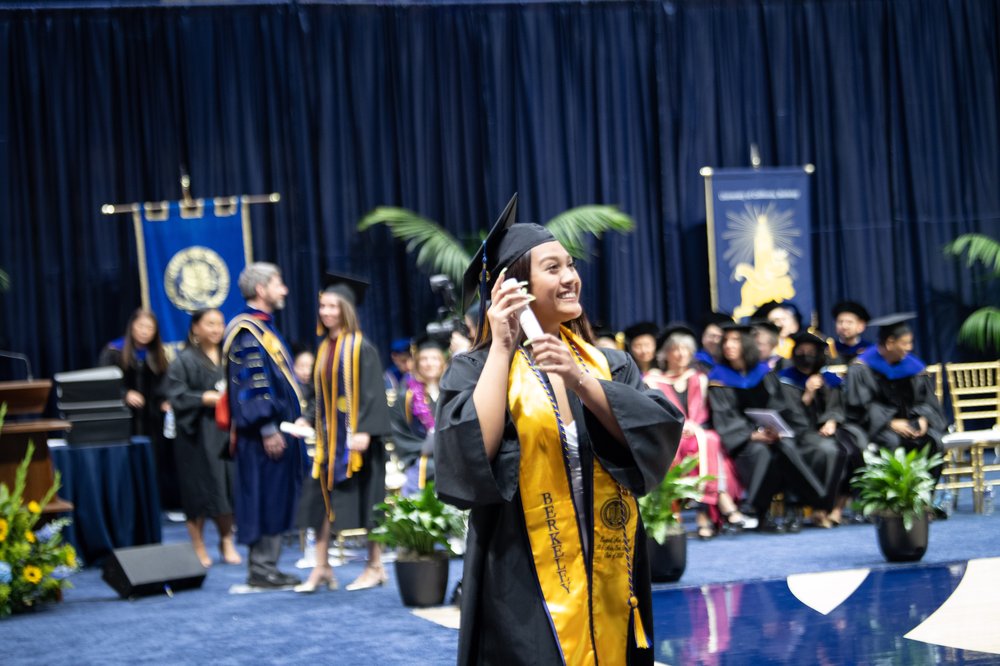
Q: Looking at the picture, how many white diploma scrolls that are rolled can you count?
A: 2